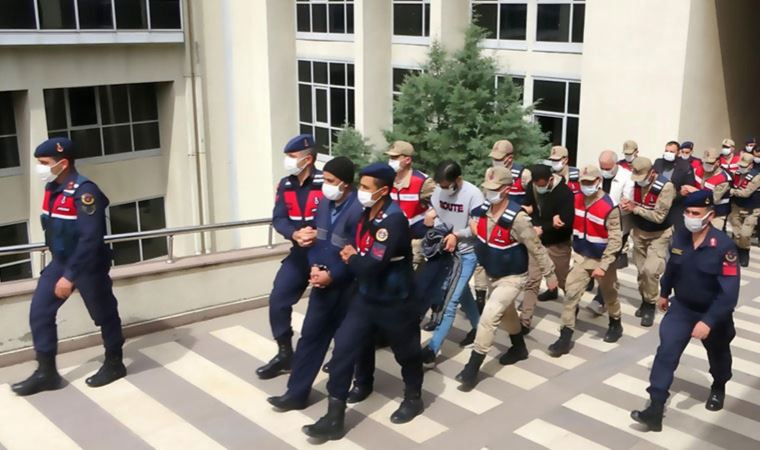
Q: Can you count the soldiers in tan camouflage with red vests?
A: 10